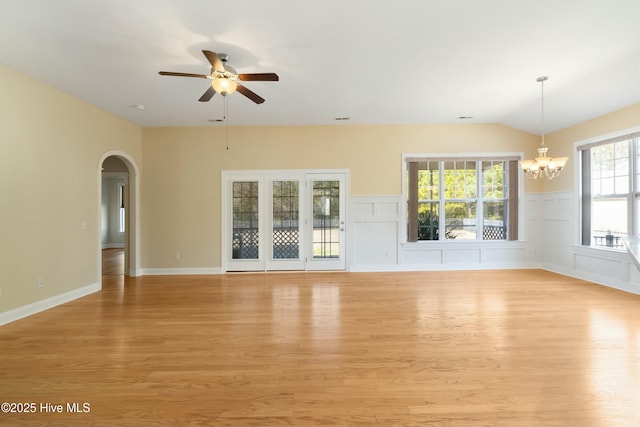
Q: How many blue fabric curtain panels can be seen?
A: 0